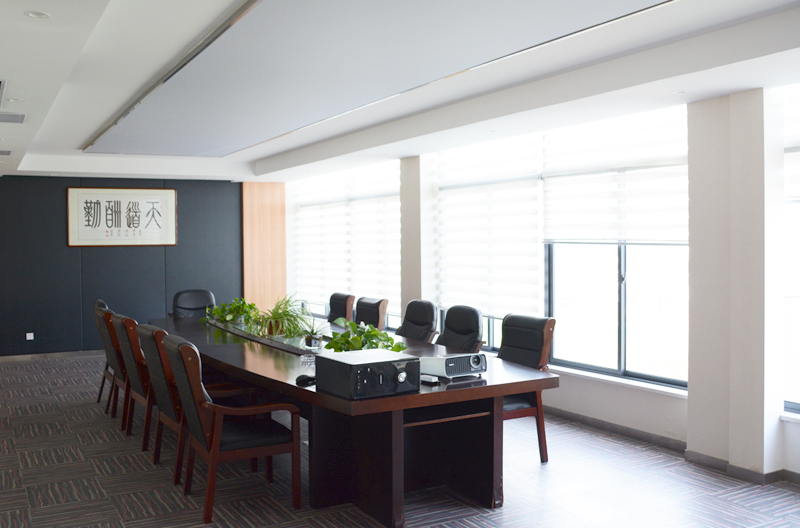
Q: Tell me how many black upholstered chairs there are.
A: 11